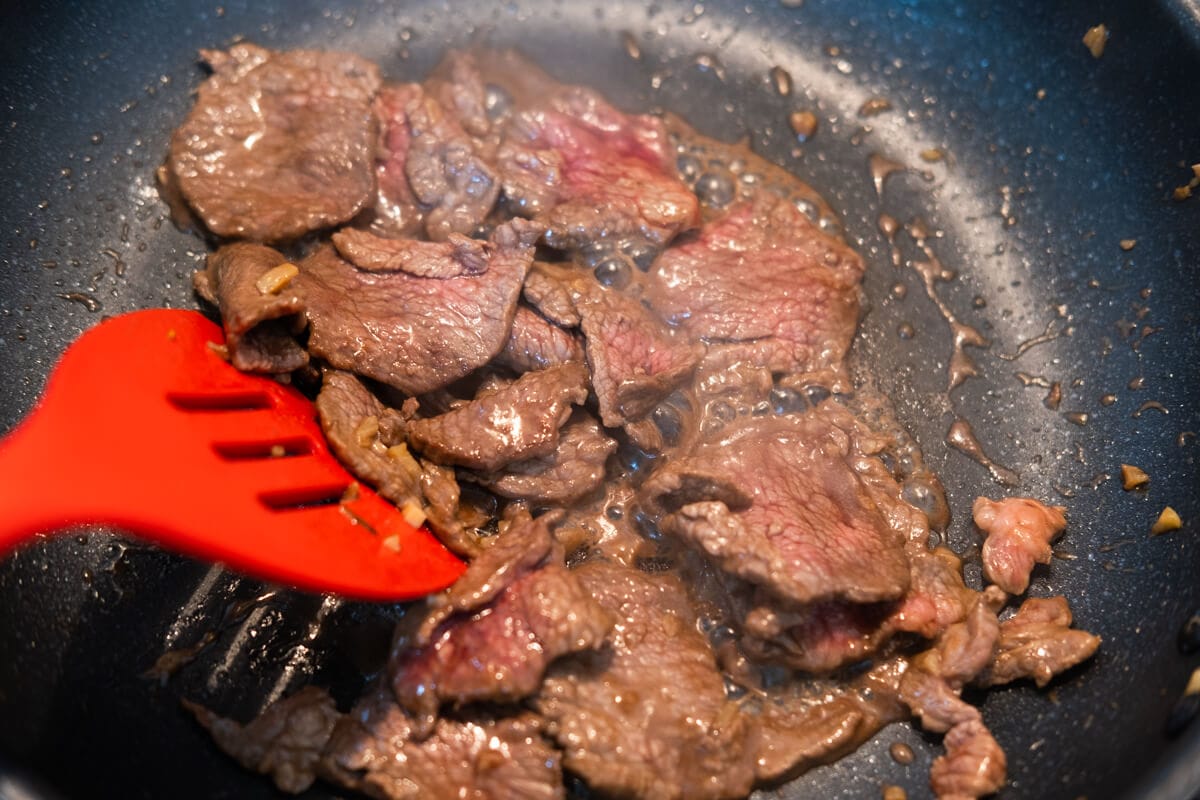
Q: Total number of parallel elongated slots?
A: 3